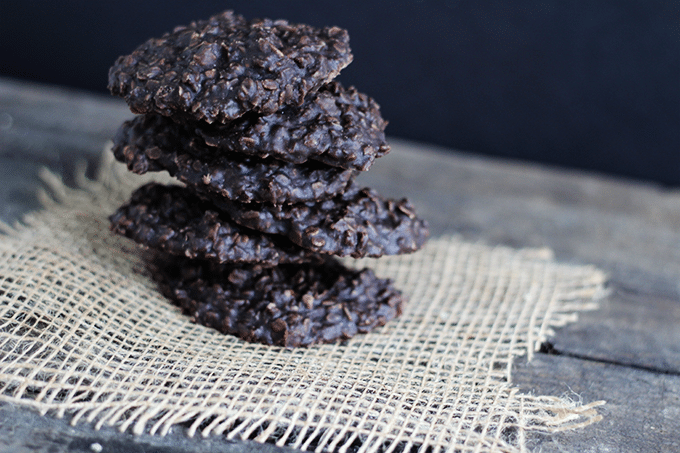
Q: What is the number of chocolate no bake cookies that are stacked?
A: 6